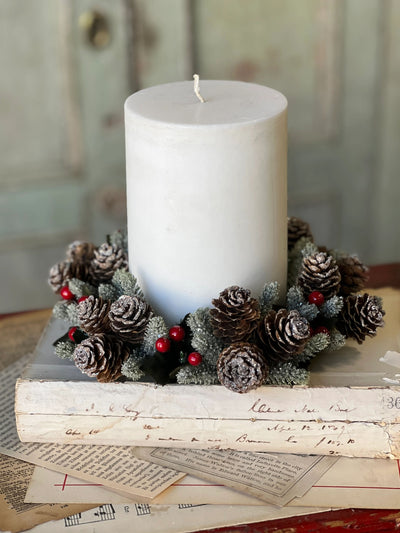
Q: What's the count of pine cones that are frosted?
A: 13